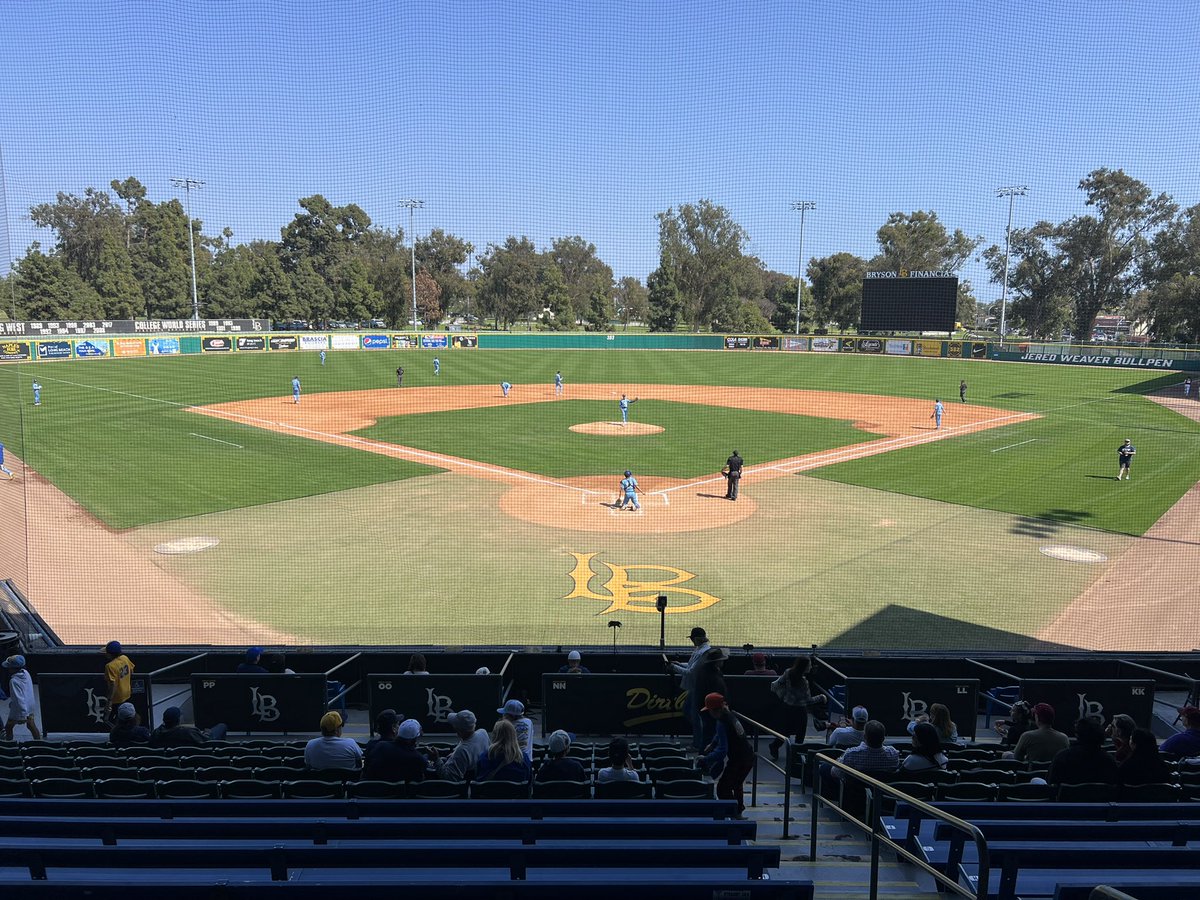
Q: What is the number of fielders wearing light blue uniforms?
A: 9